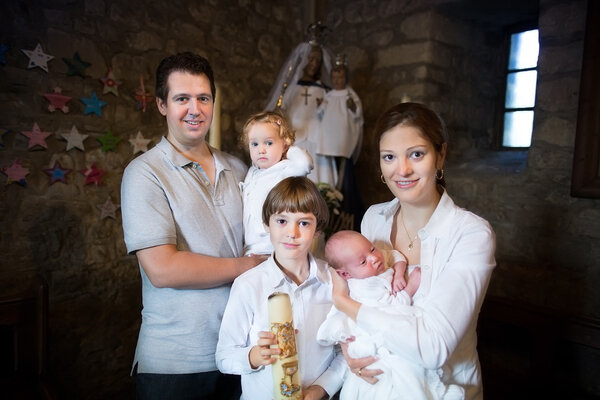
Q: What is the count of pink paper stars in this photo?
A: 4